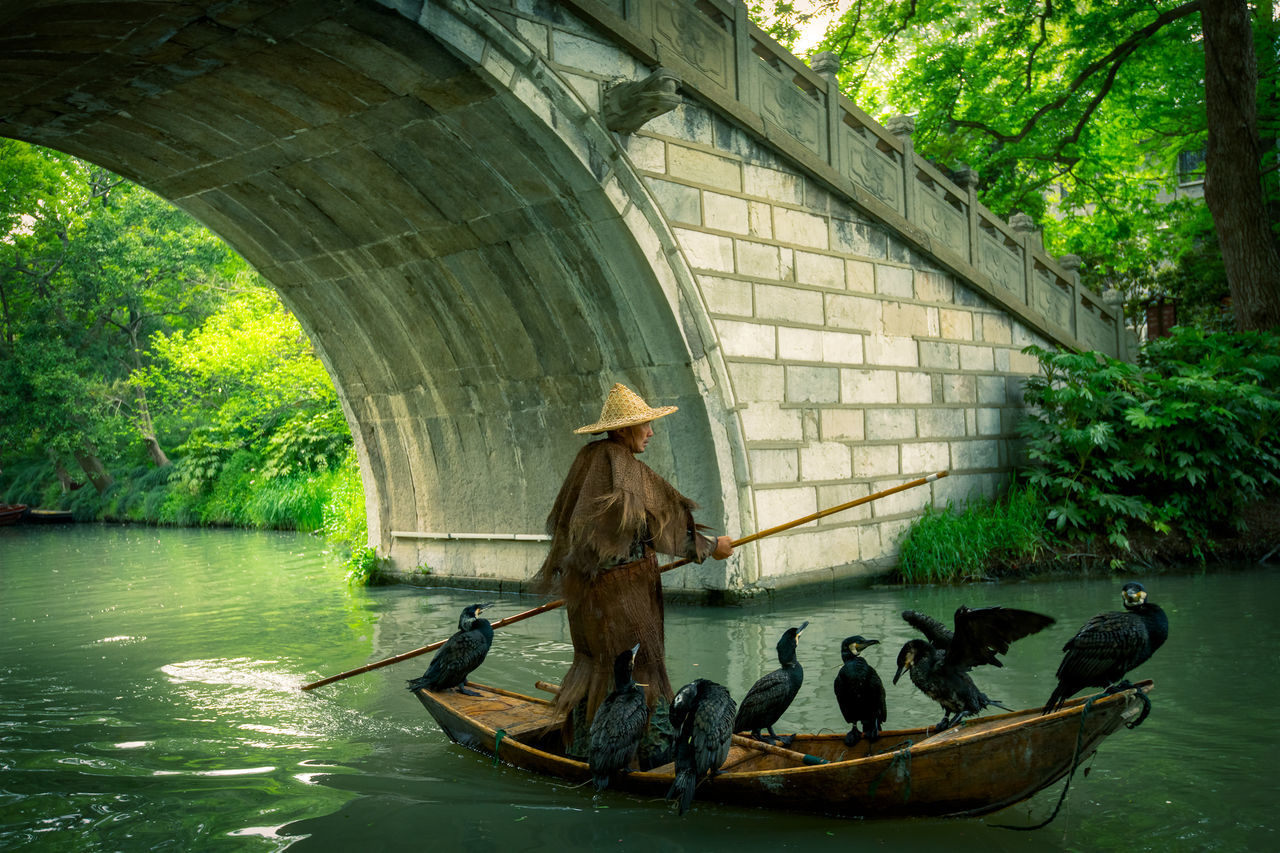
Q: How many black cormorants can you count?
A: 7